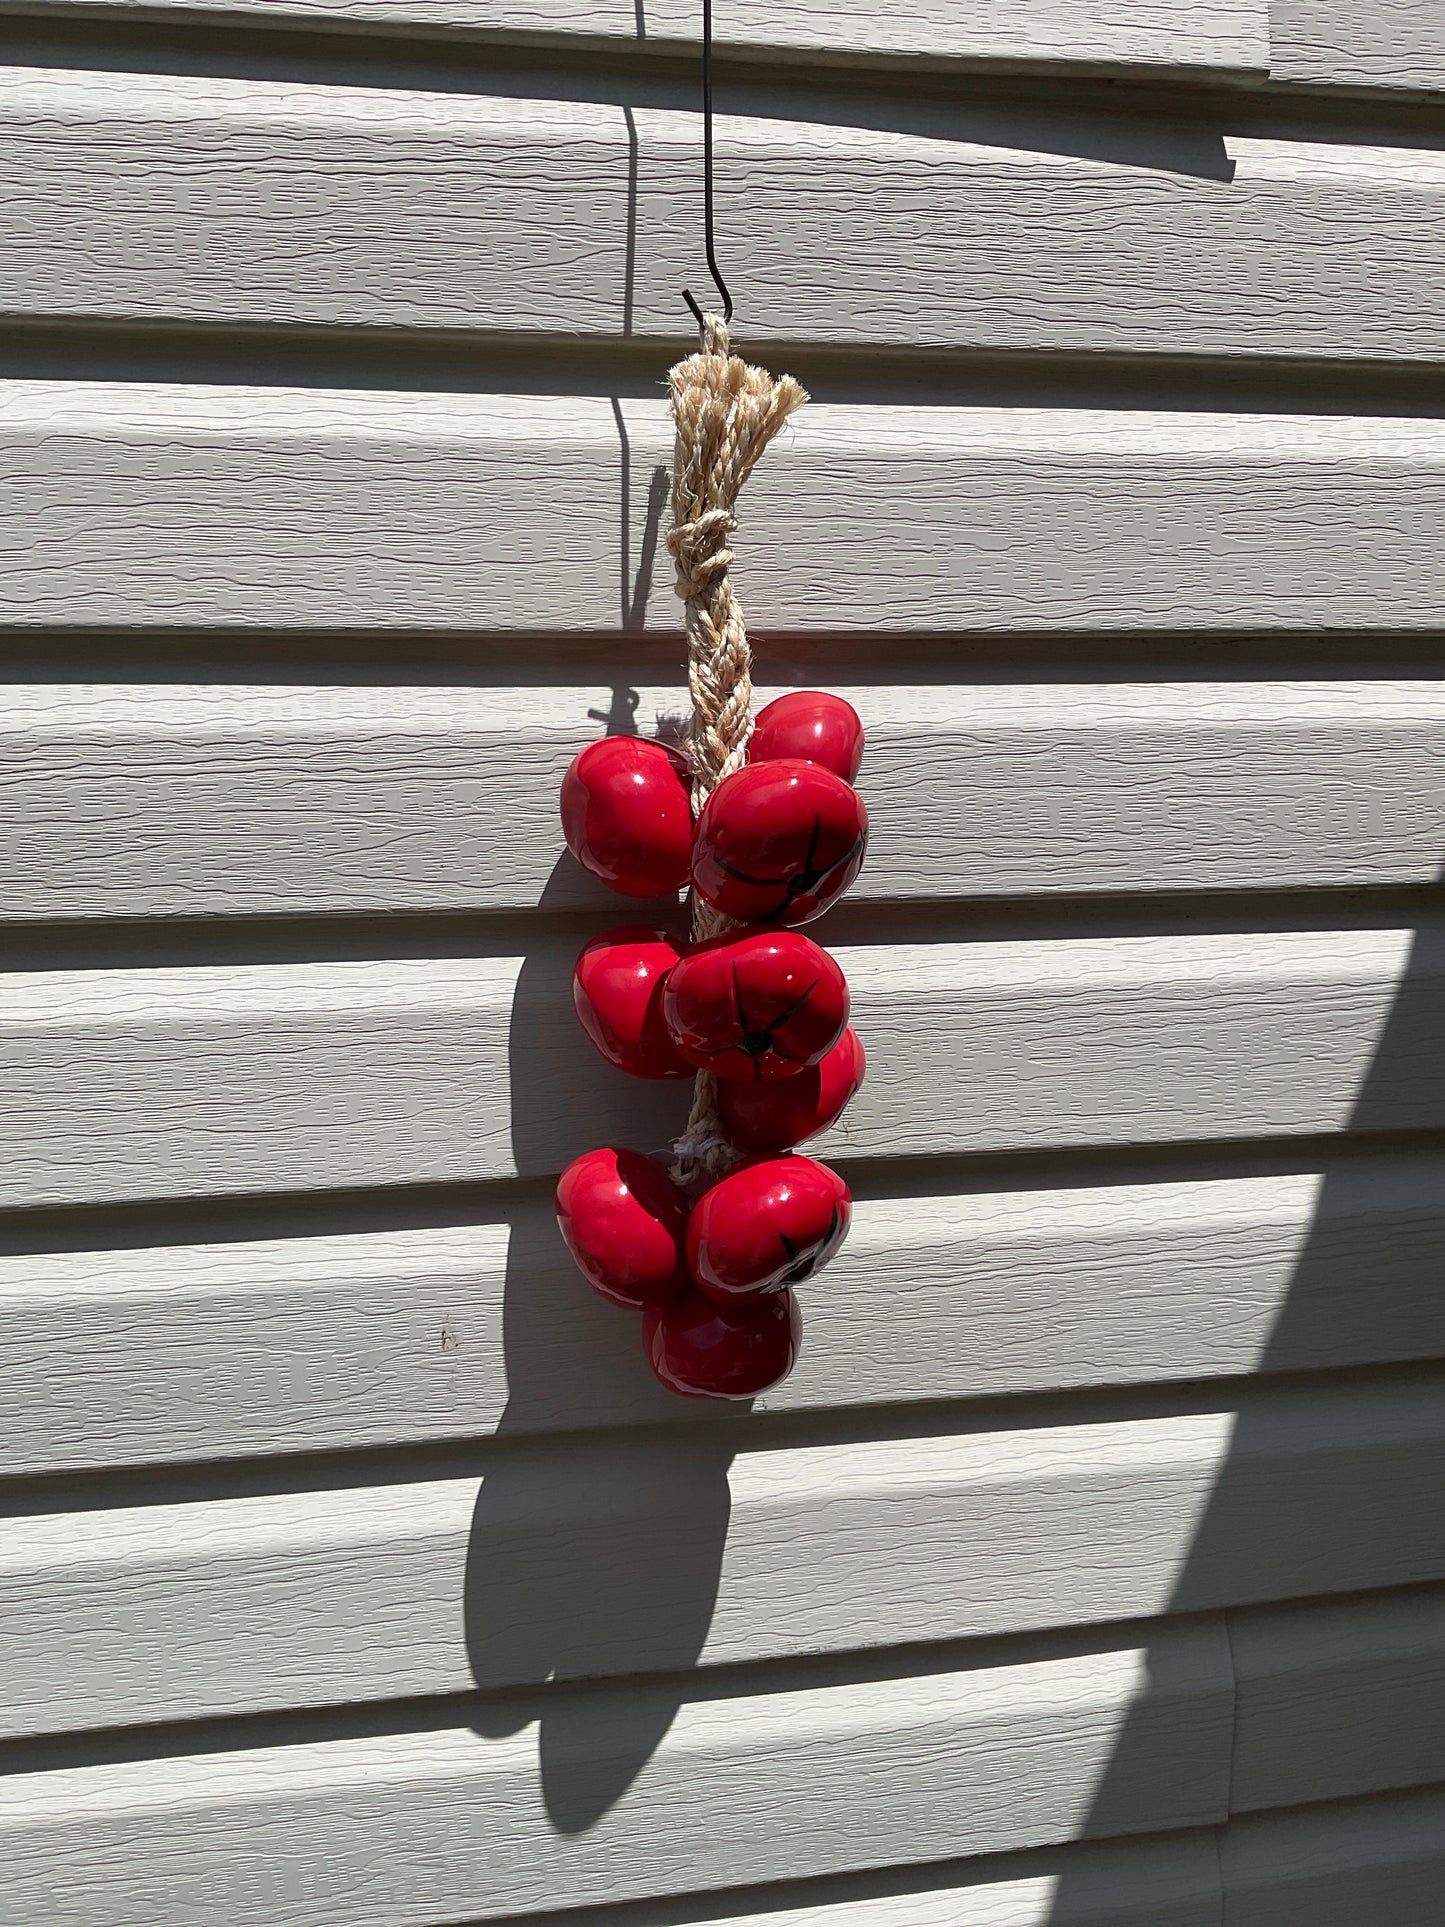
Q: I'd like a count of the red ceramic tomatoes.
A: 9